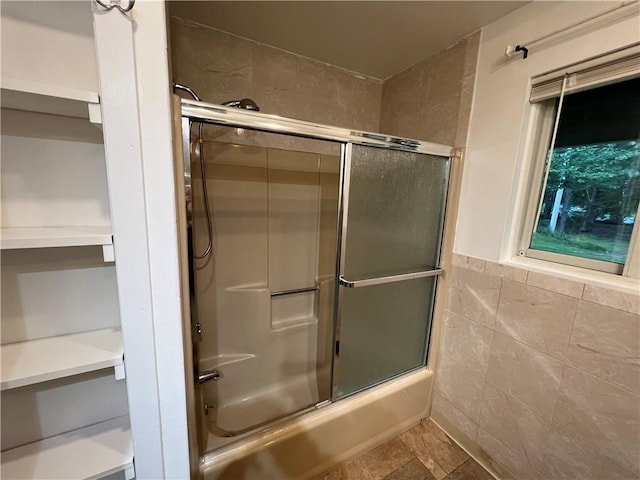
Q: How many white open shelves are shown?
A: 4